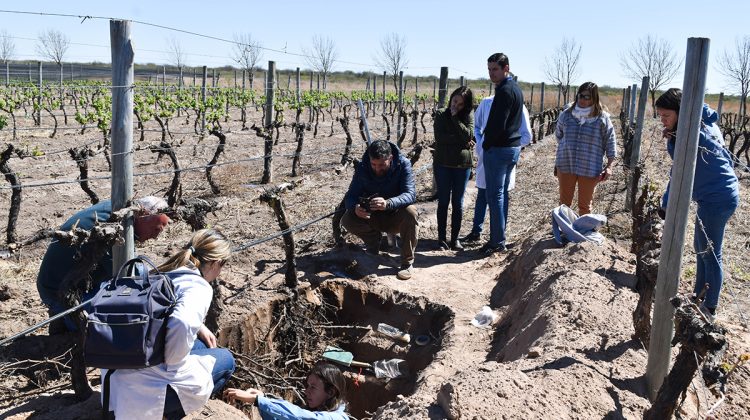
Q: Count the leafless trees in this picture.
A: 9